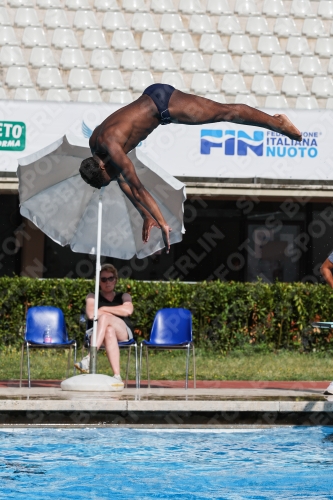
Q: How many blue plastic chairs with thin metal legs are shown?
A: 3